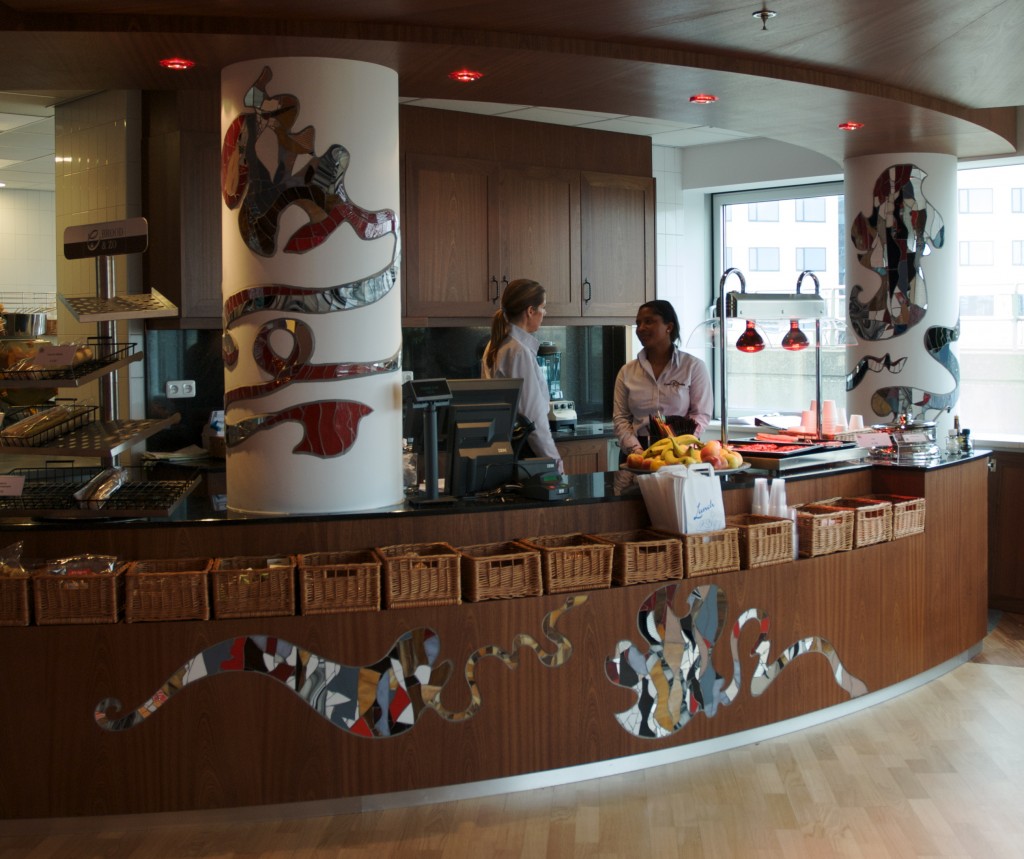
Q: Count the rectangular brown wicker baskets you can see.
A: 14